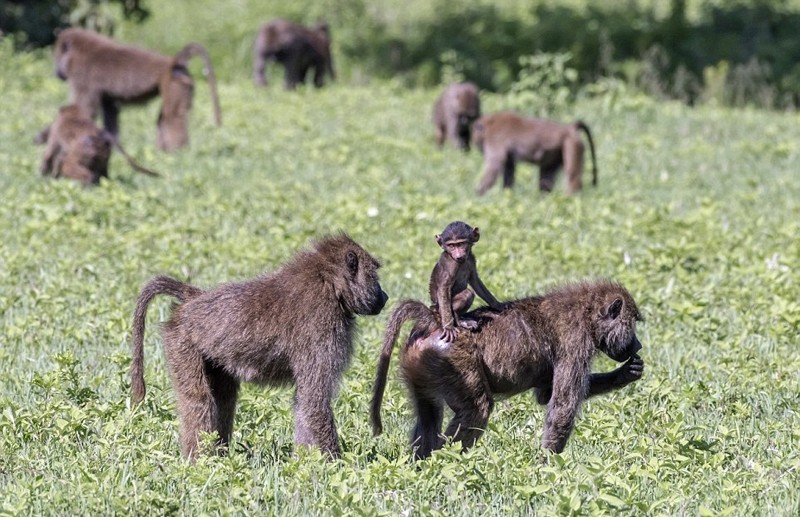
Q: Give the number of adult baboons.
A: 7